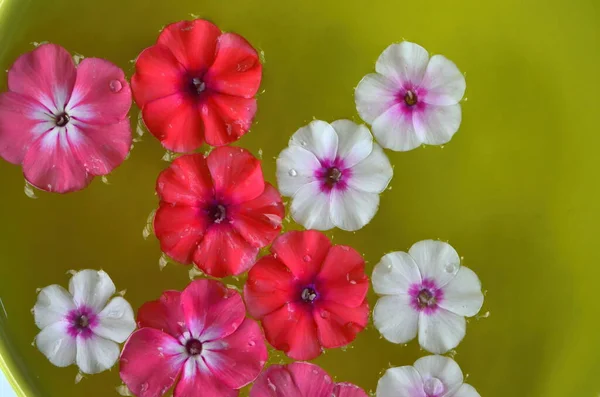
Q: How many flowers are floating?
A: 11